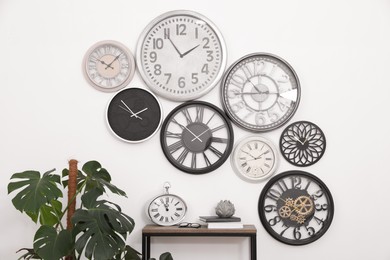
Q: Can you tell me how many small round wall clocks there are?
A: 4